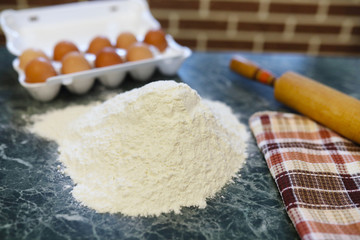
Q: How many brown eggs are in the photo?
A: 9